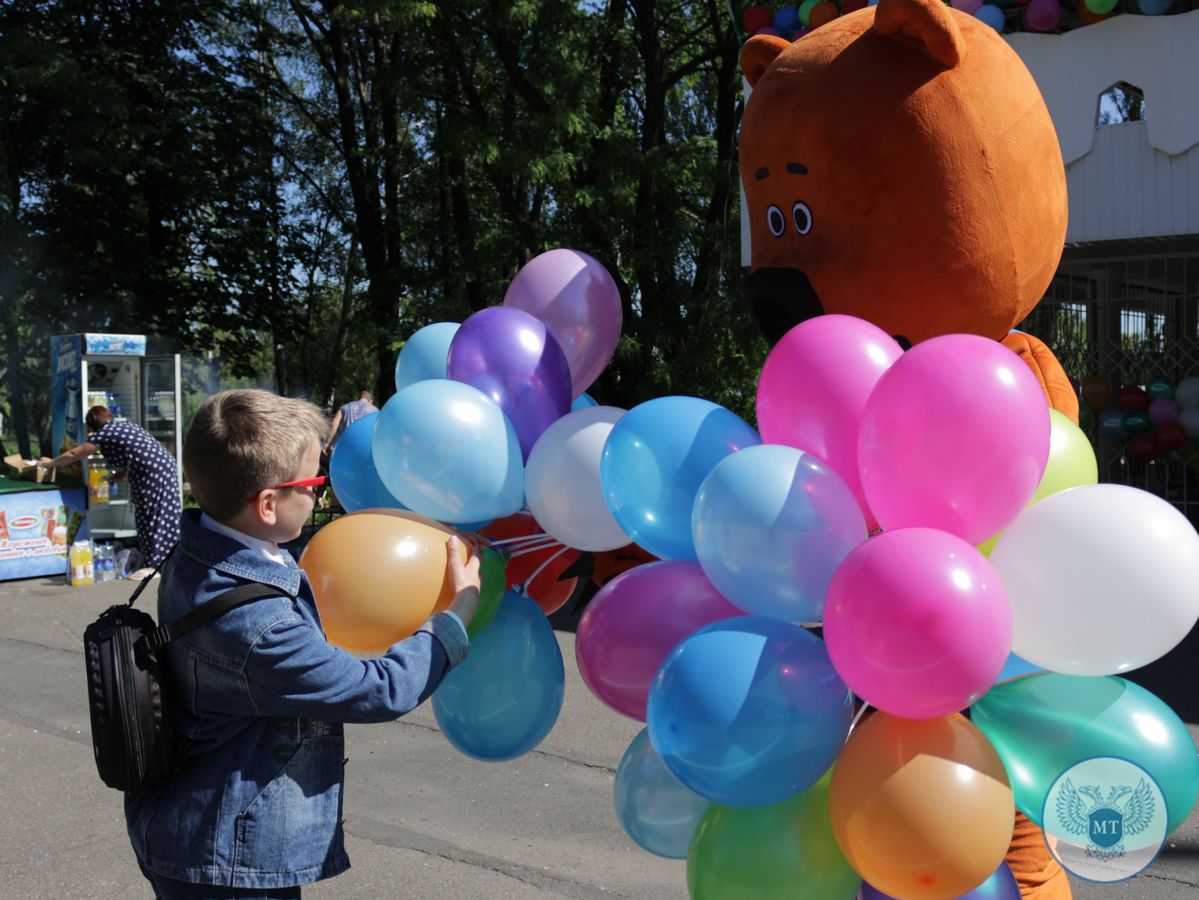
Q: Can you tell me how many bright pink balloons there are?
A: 3